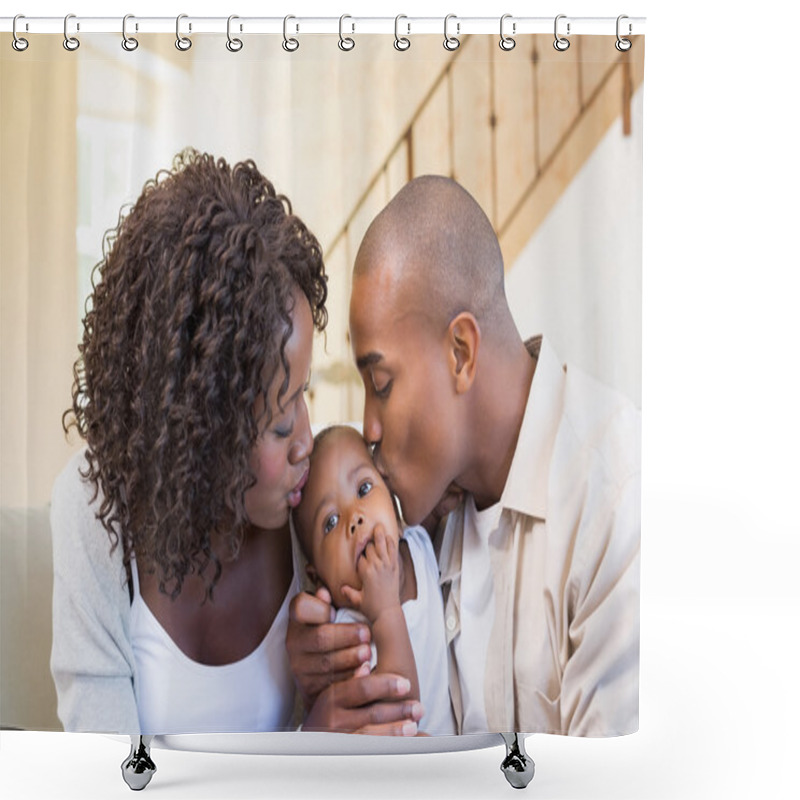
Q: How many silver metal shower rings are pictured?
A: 12